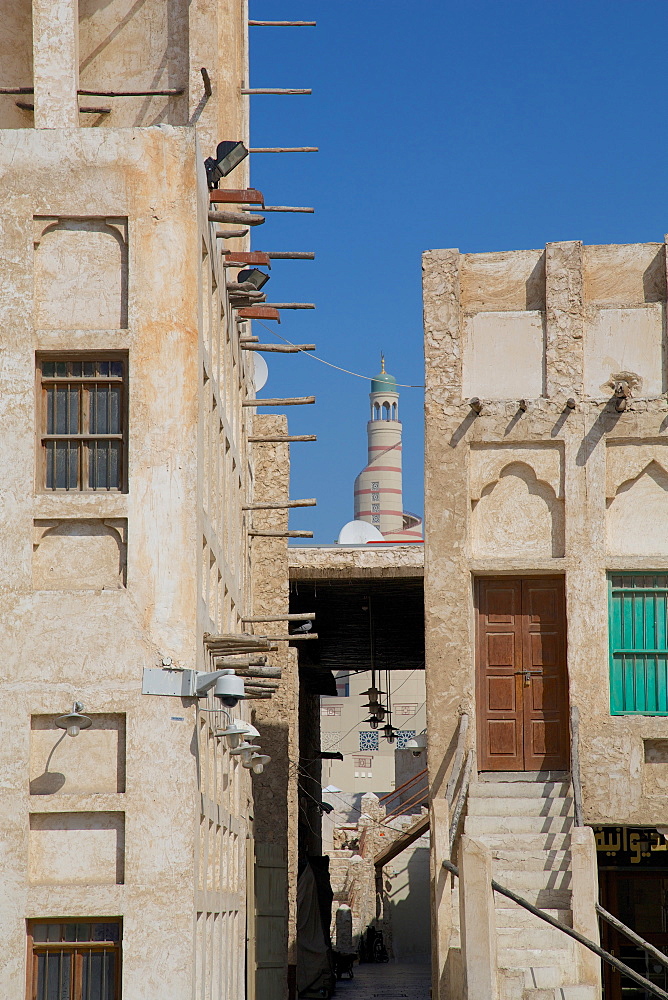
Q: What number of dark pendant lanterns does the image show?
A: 6